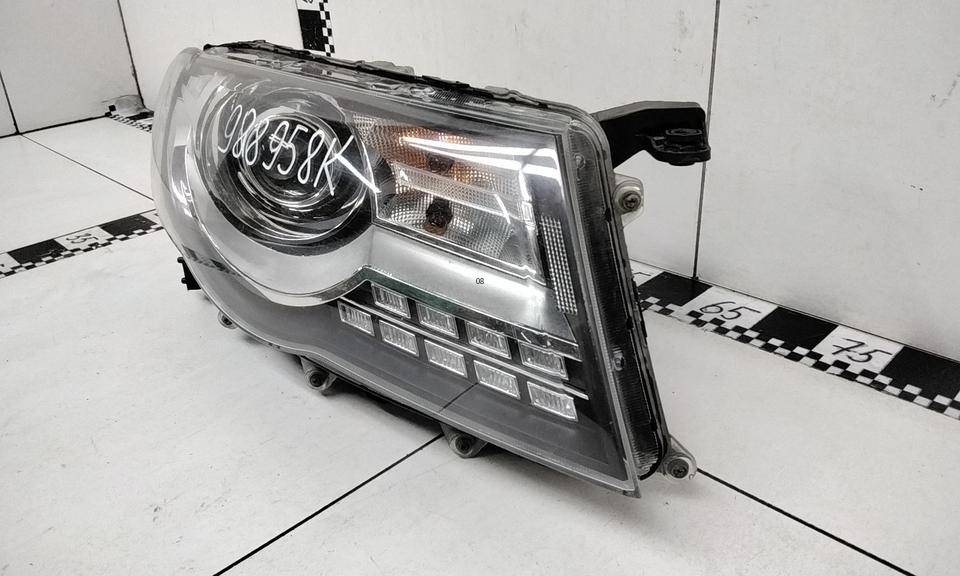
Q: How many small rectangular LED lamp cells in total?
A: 9